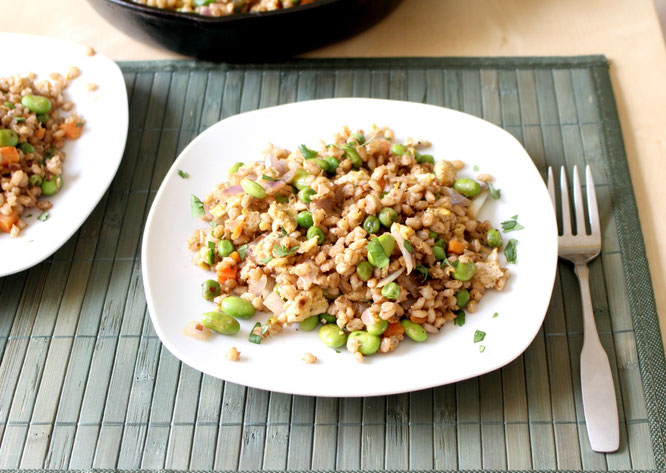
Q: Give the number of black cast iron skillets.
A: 1